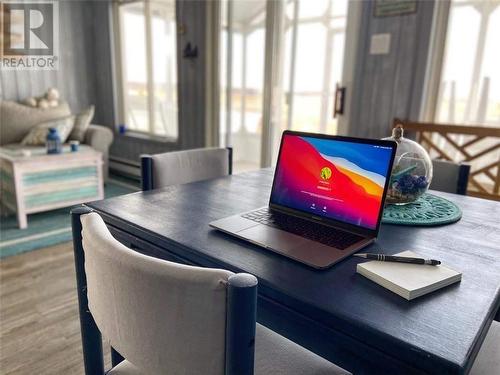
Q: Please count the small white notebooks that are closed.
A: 1